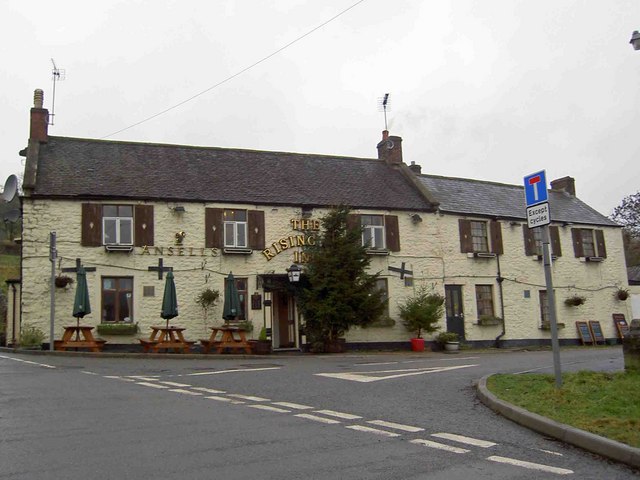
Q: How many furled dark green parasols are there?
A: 3